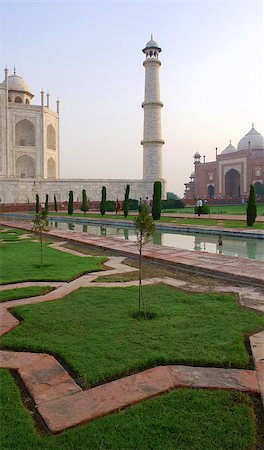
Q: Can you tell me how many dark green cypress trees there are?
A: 9